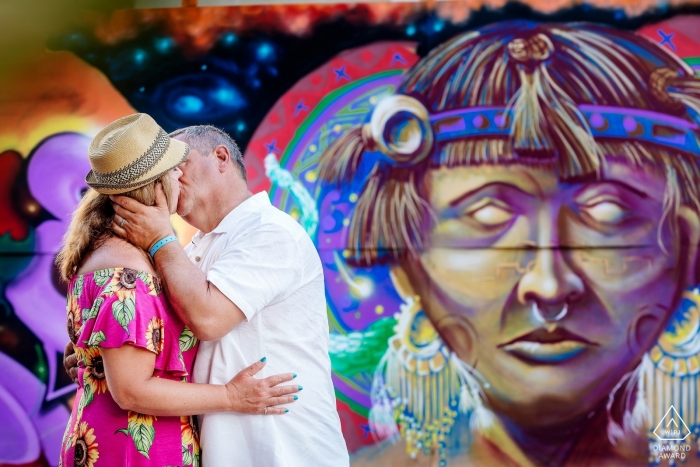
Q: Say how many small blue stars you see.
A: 6